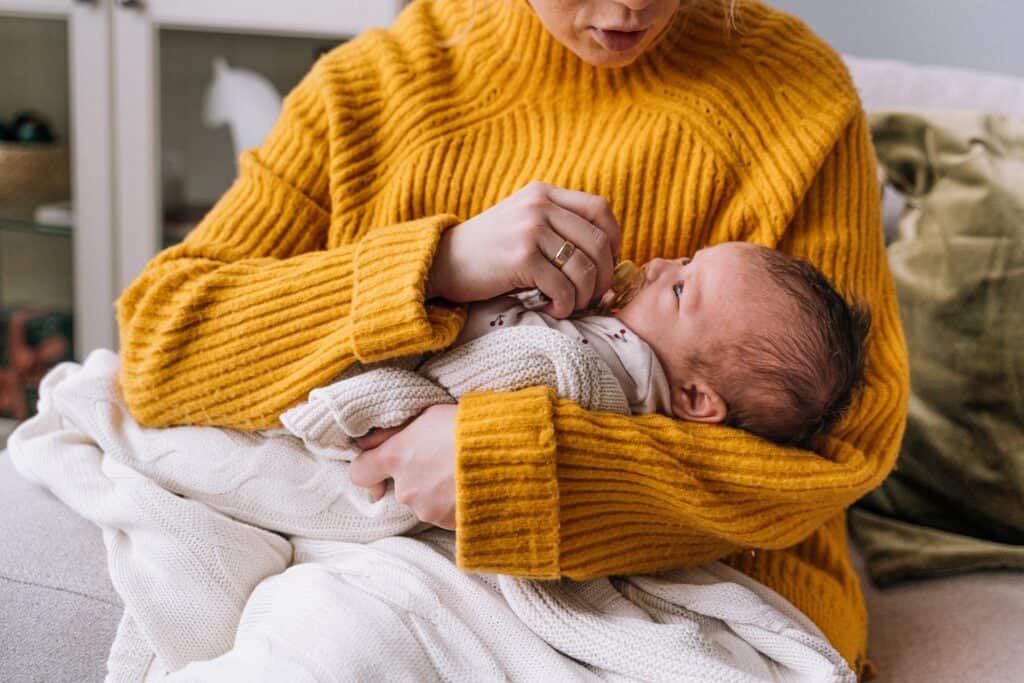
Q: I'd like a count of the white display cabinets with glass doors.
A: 1